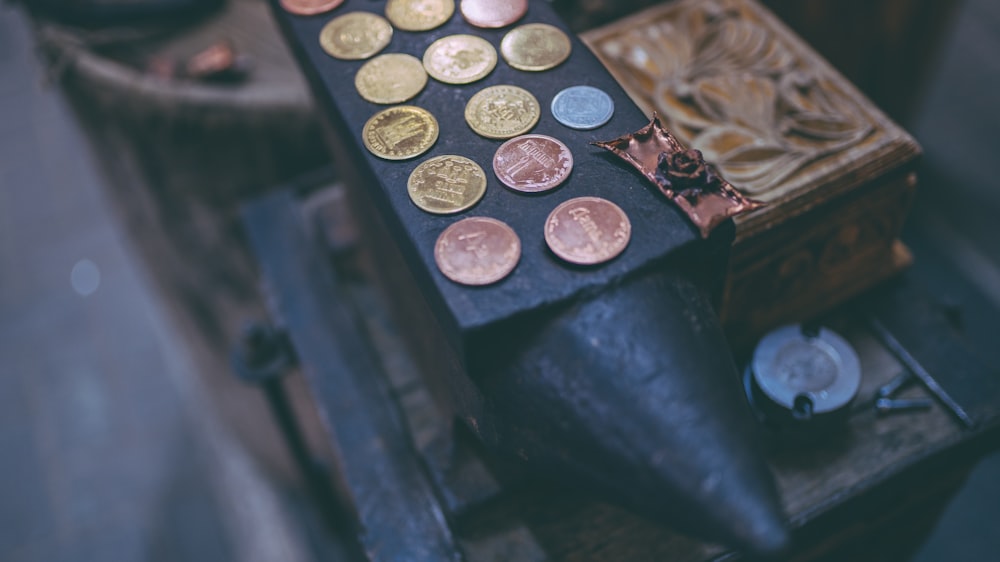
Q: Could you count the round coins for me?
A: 14